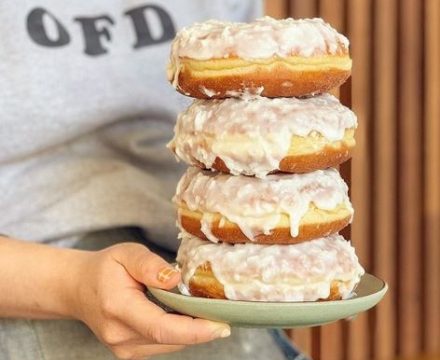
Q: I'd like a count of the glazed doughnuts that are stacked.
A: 4